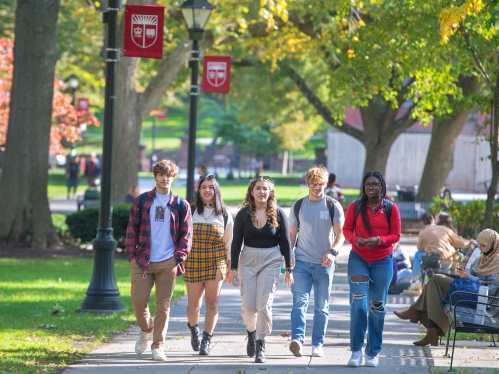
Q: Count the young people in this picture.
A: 5